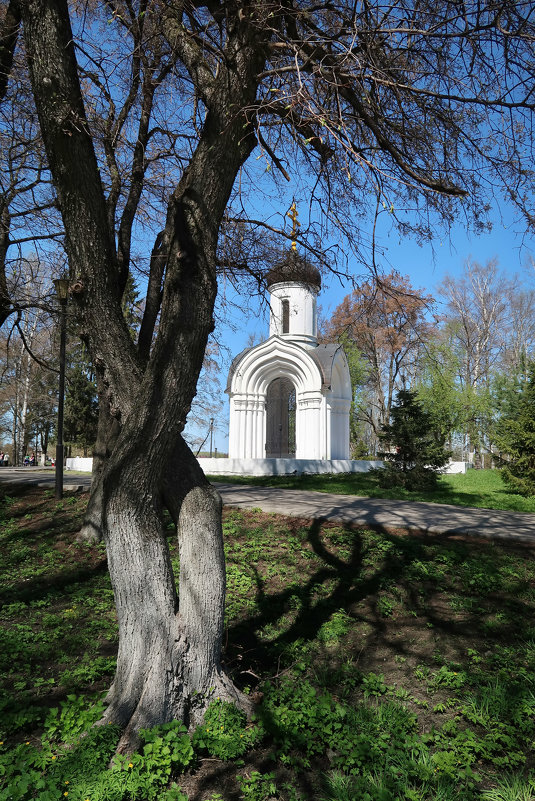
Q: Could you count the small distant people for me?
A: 5